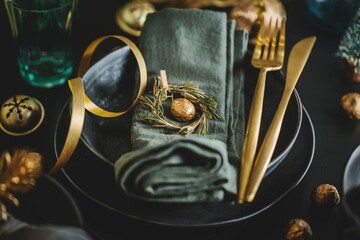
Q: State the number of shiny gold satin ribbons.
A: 1